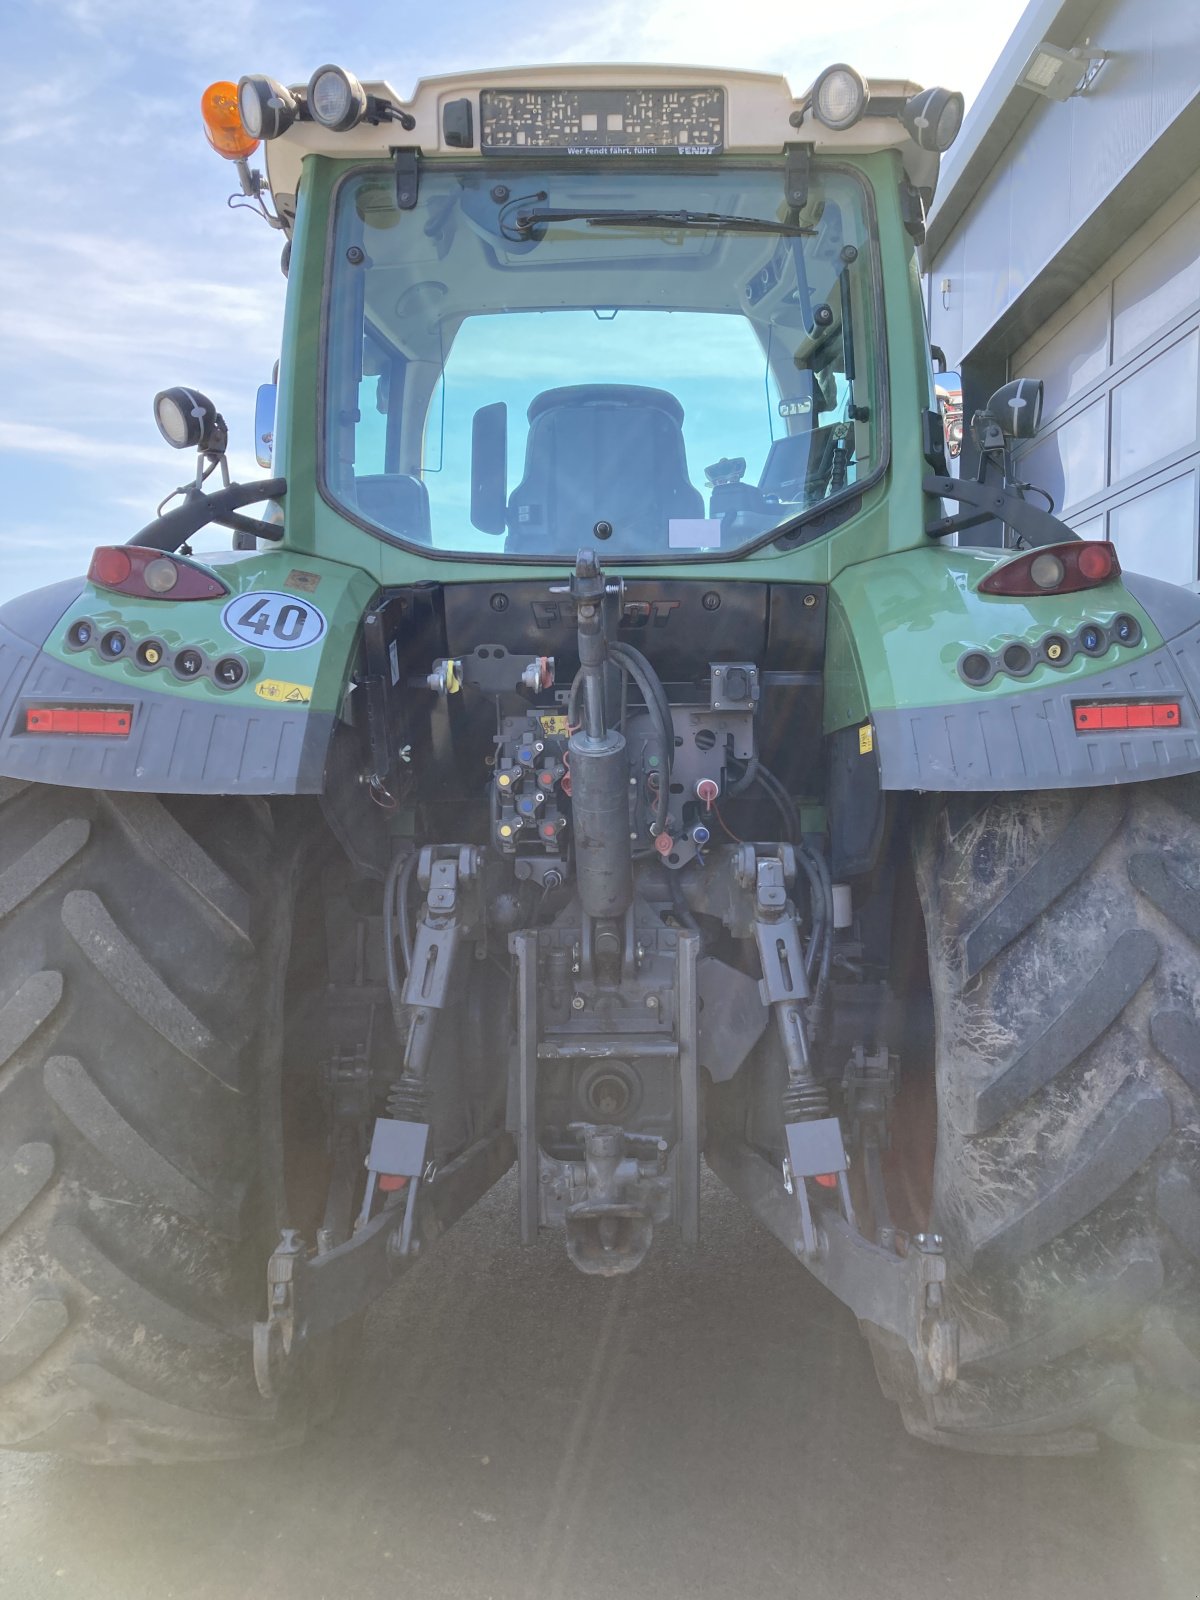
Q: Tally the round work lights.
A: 6